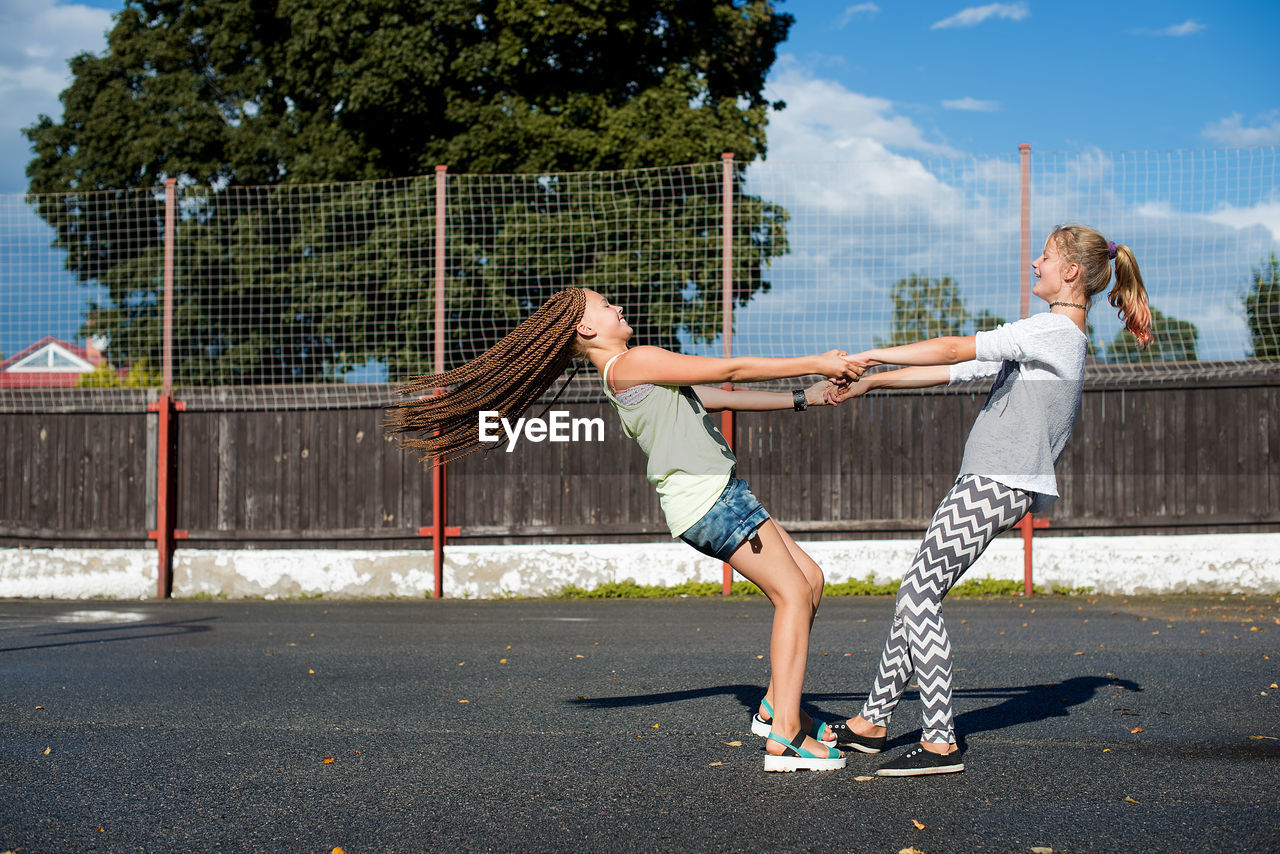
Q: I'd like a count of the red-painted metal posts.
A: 4